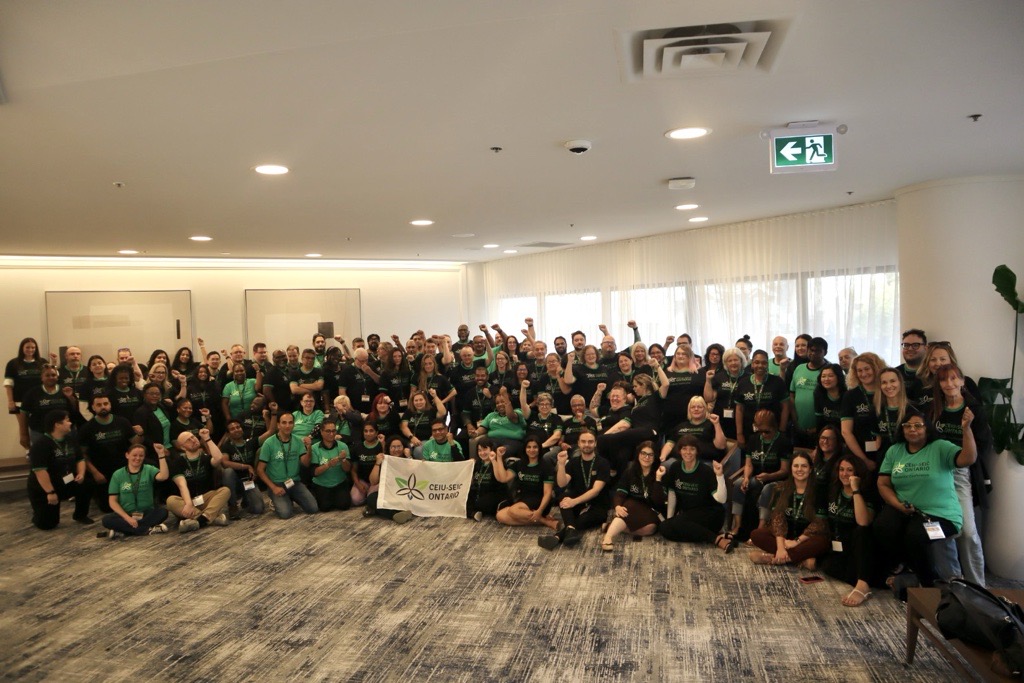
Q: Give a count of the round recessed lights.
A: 11